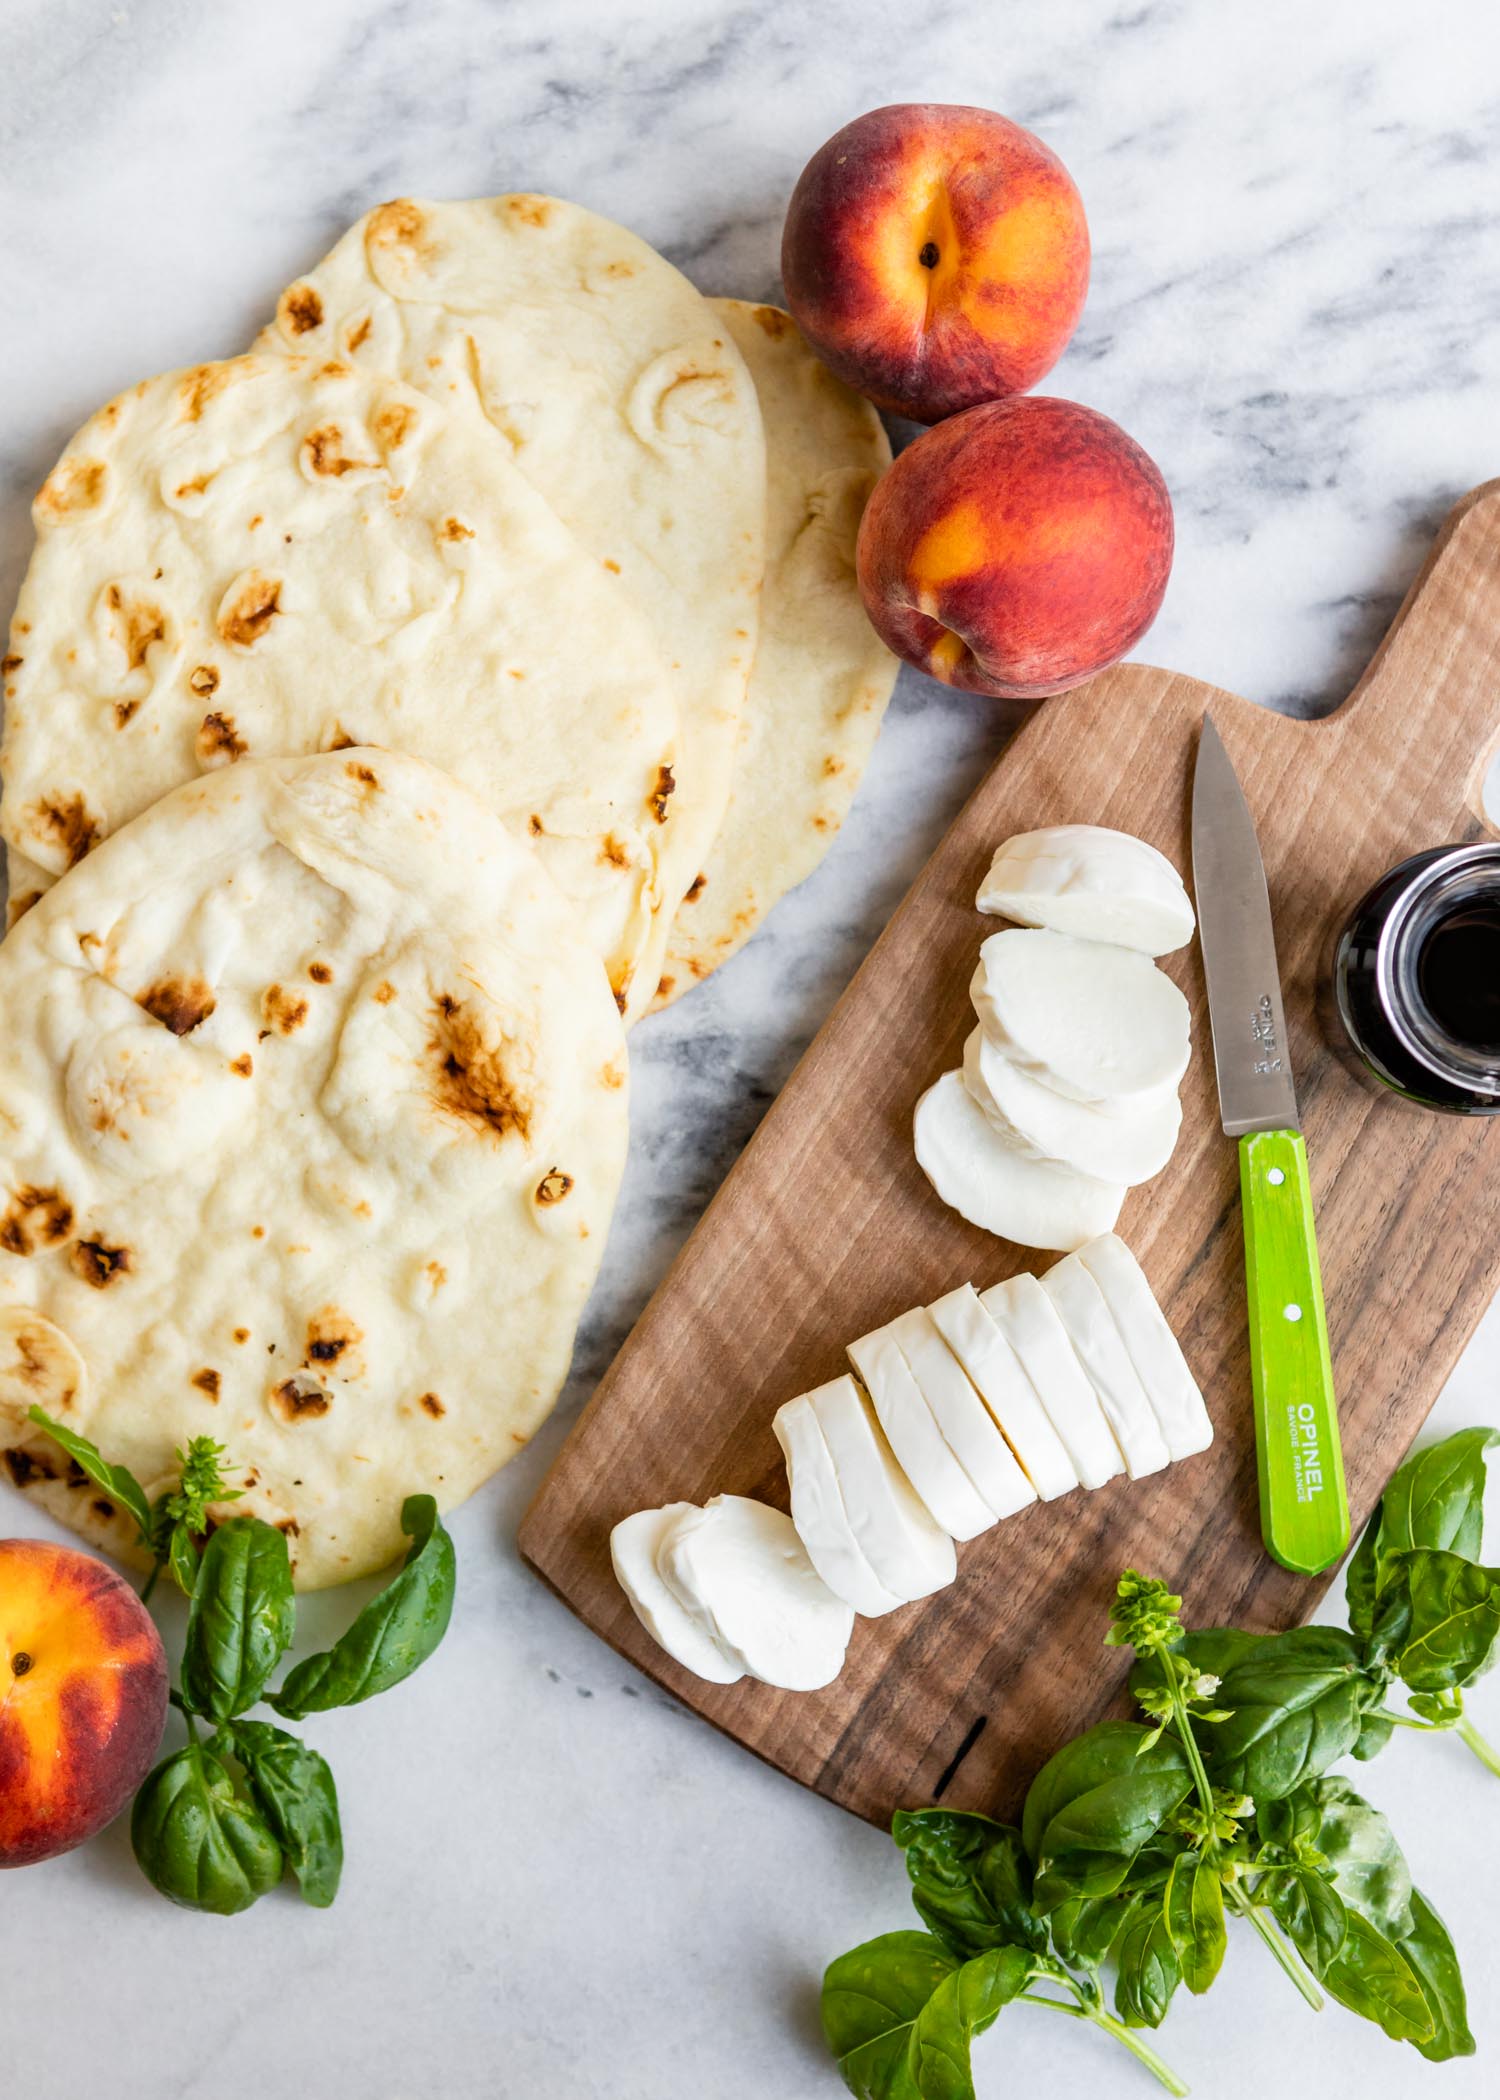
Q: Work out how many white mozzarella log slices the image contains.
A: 14